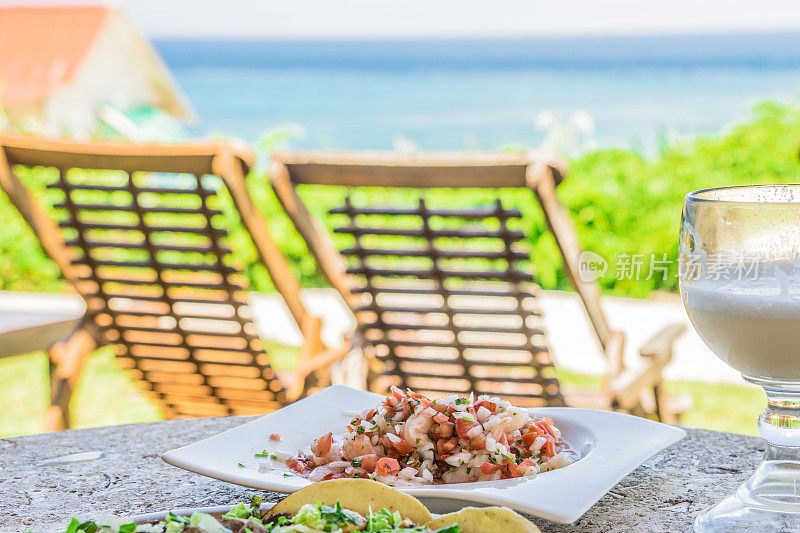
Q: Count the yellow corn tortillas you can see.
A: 2